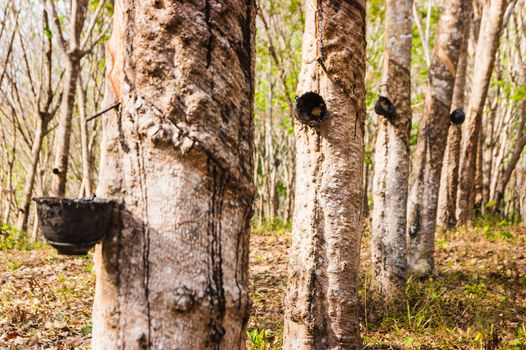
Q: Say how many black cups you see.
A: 4